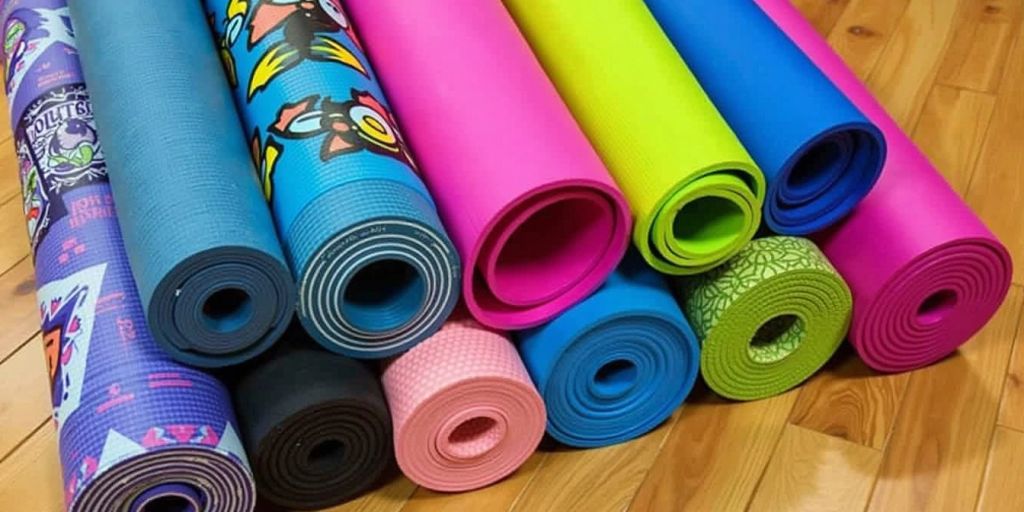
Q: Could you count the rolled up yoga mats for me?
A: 11